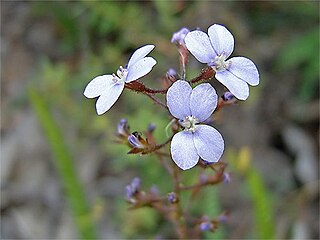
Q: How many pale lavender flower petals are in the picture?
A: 12